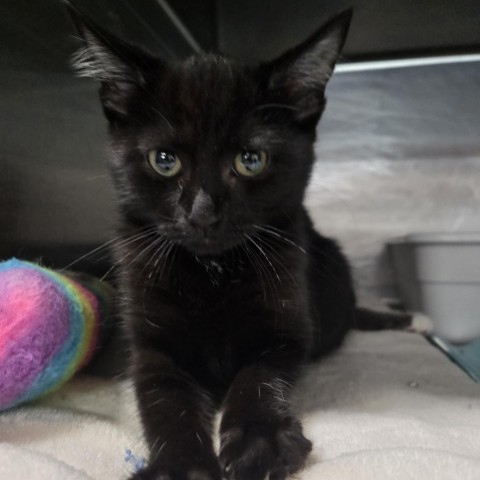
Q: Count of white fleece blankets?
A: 1